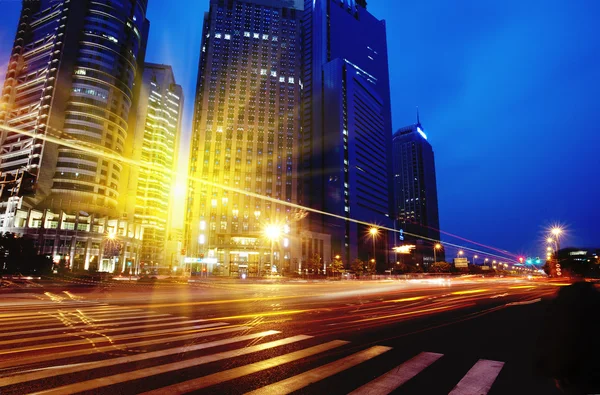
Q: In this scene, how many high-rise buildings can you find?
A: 5